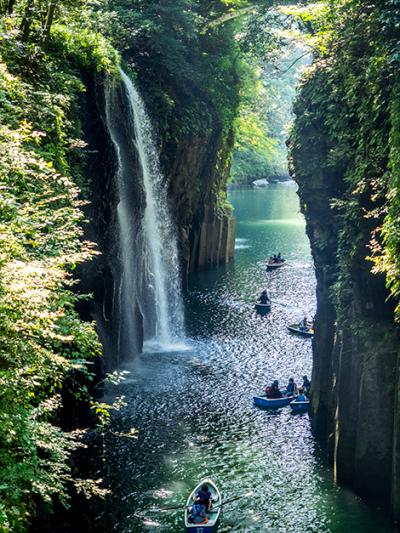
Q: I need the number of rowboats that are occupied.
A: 6